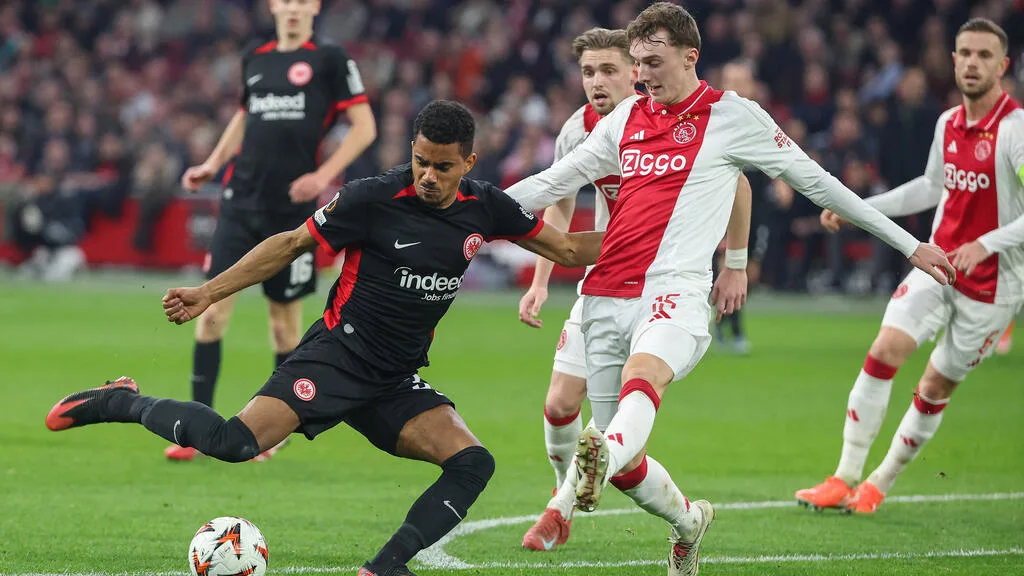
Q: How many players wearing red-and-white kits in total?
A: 3